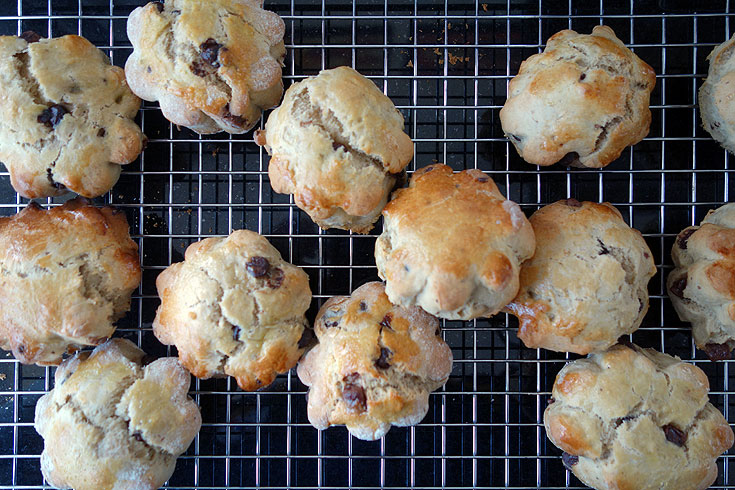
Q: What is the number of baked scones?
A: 13